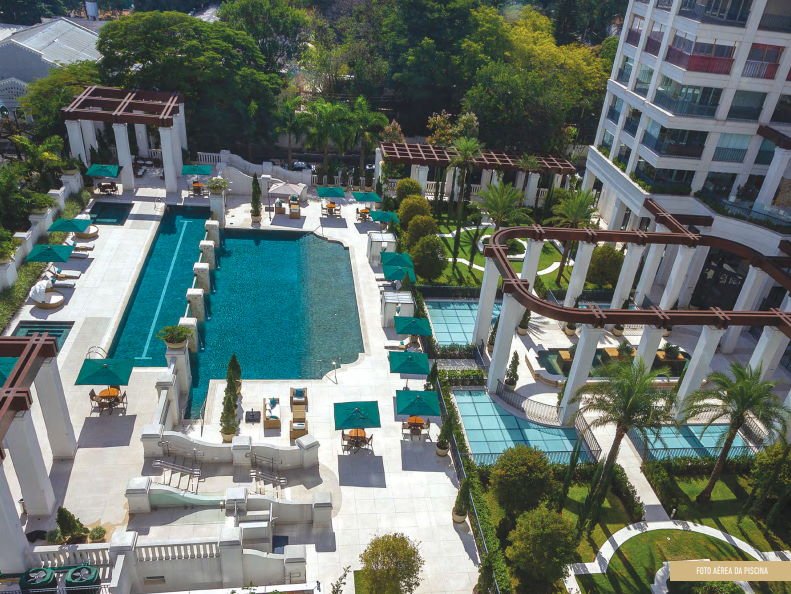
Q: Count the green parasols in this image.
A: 15